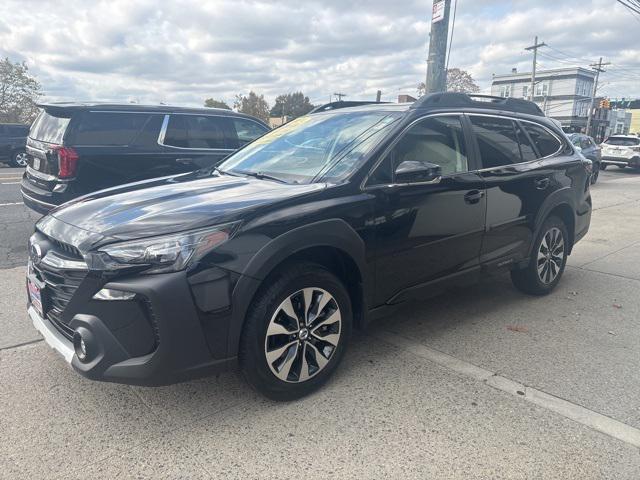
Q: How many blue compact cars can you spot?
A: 1